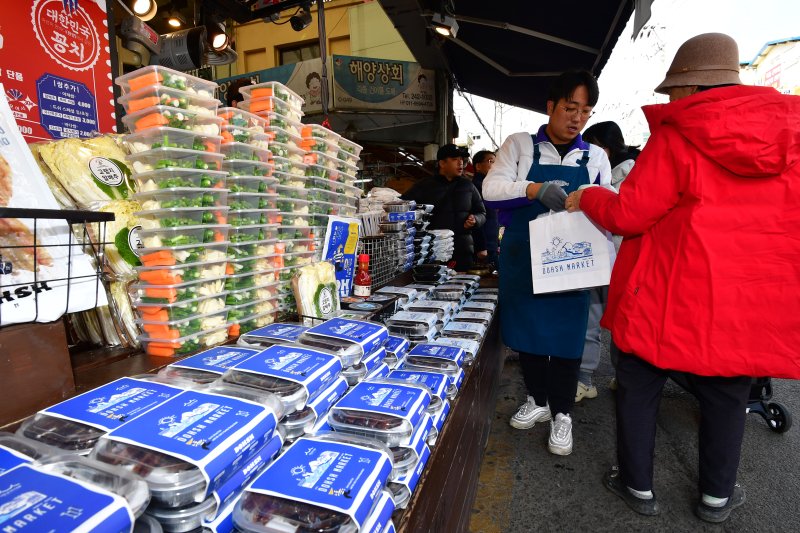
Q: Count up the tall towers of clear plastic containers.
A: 5